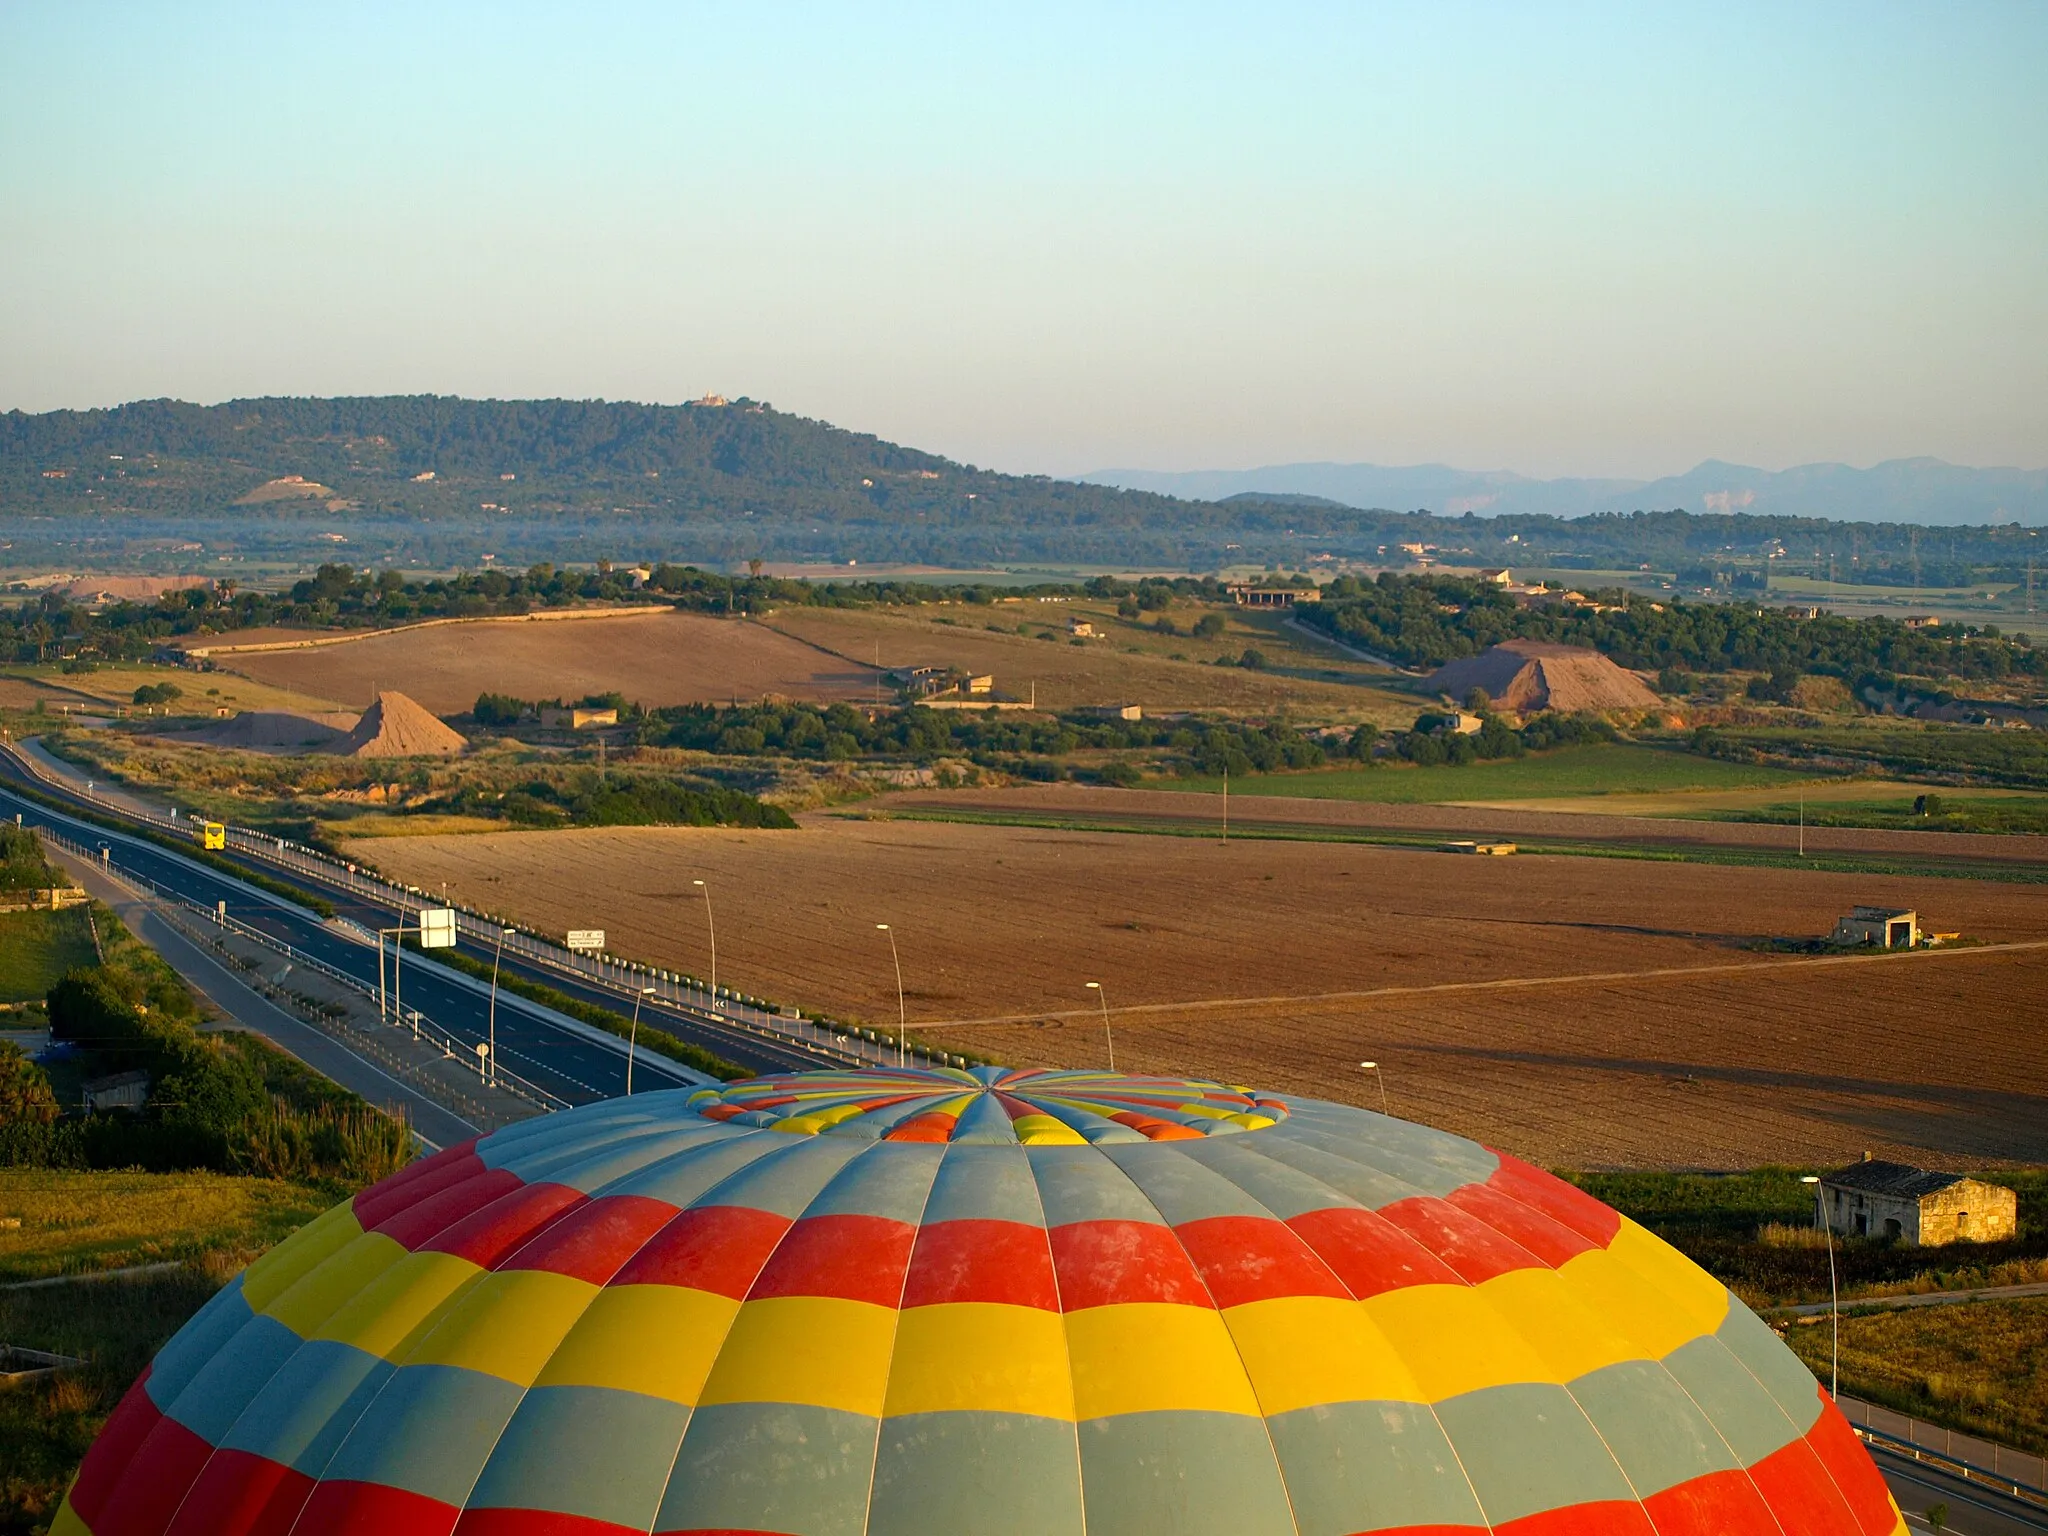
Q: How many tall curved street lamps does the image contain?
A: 8